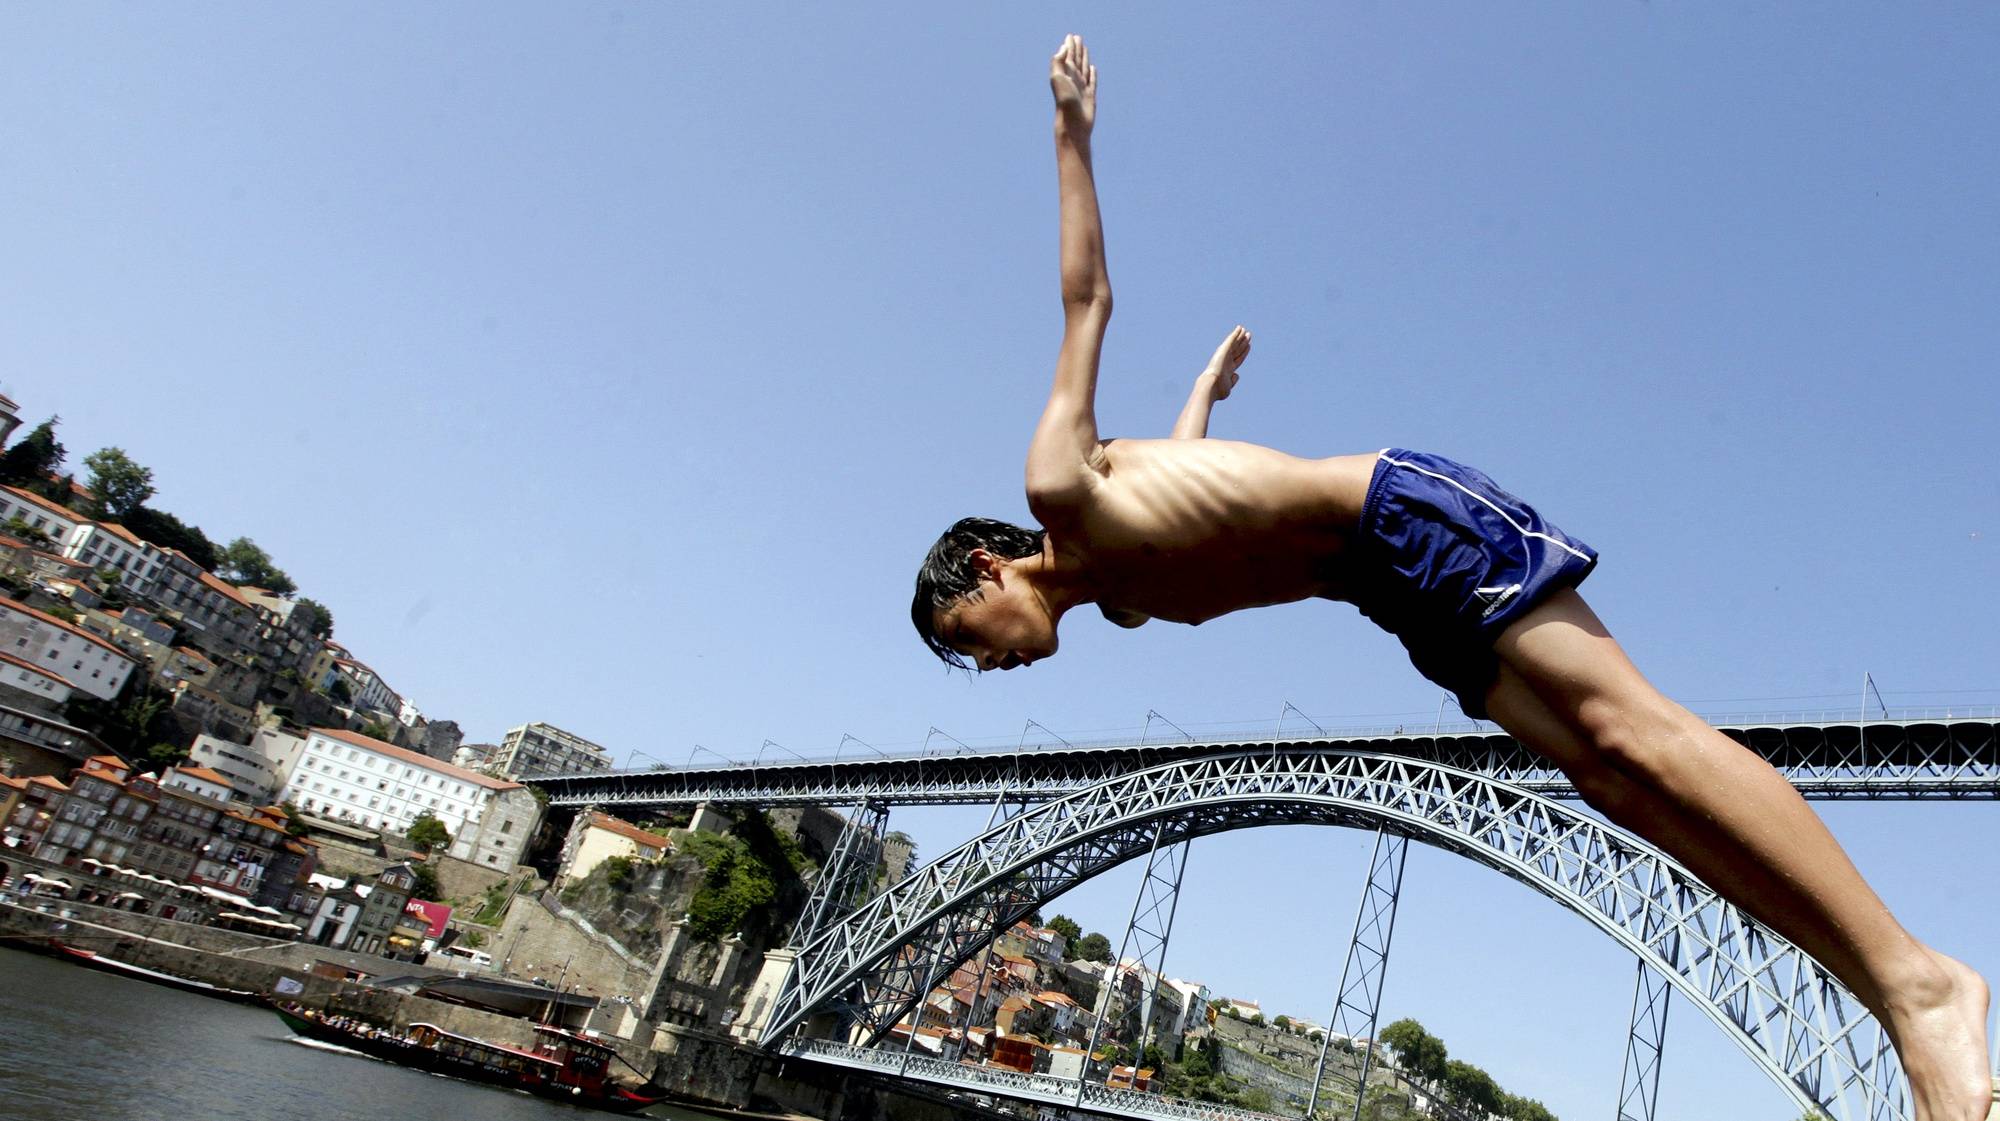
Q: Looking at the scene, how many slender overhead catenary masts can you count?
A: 10